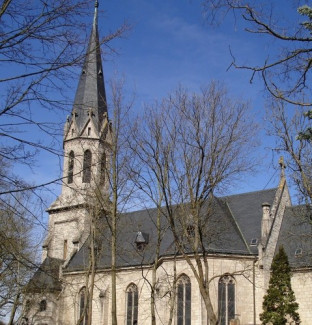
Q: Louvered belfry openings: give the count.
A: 3